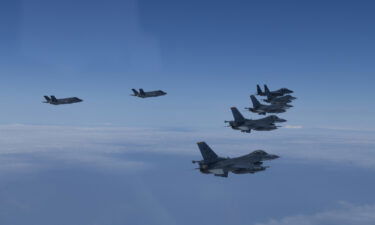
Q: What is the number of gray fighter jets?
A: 7